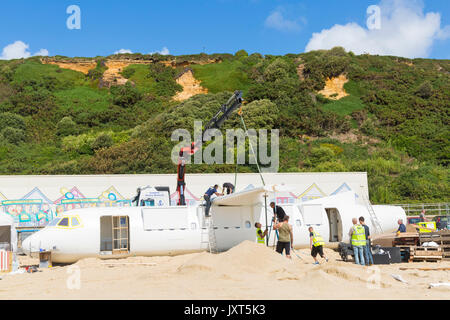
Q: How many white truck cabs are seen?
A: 1